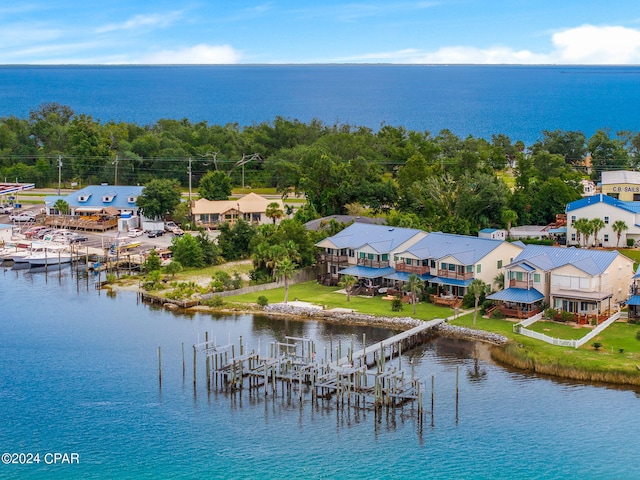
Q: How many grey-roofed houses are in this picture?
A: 1